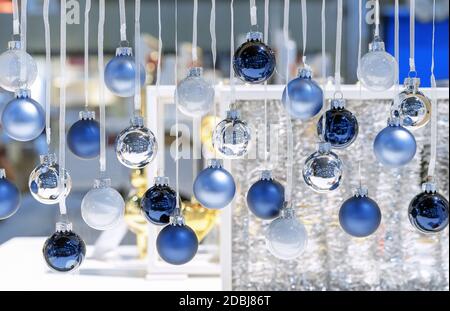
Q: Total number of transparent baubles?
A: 5